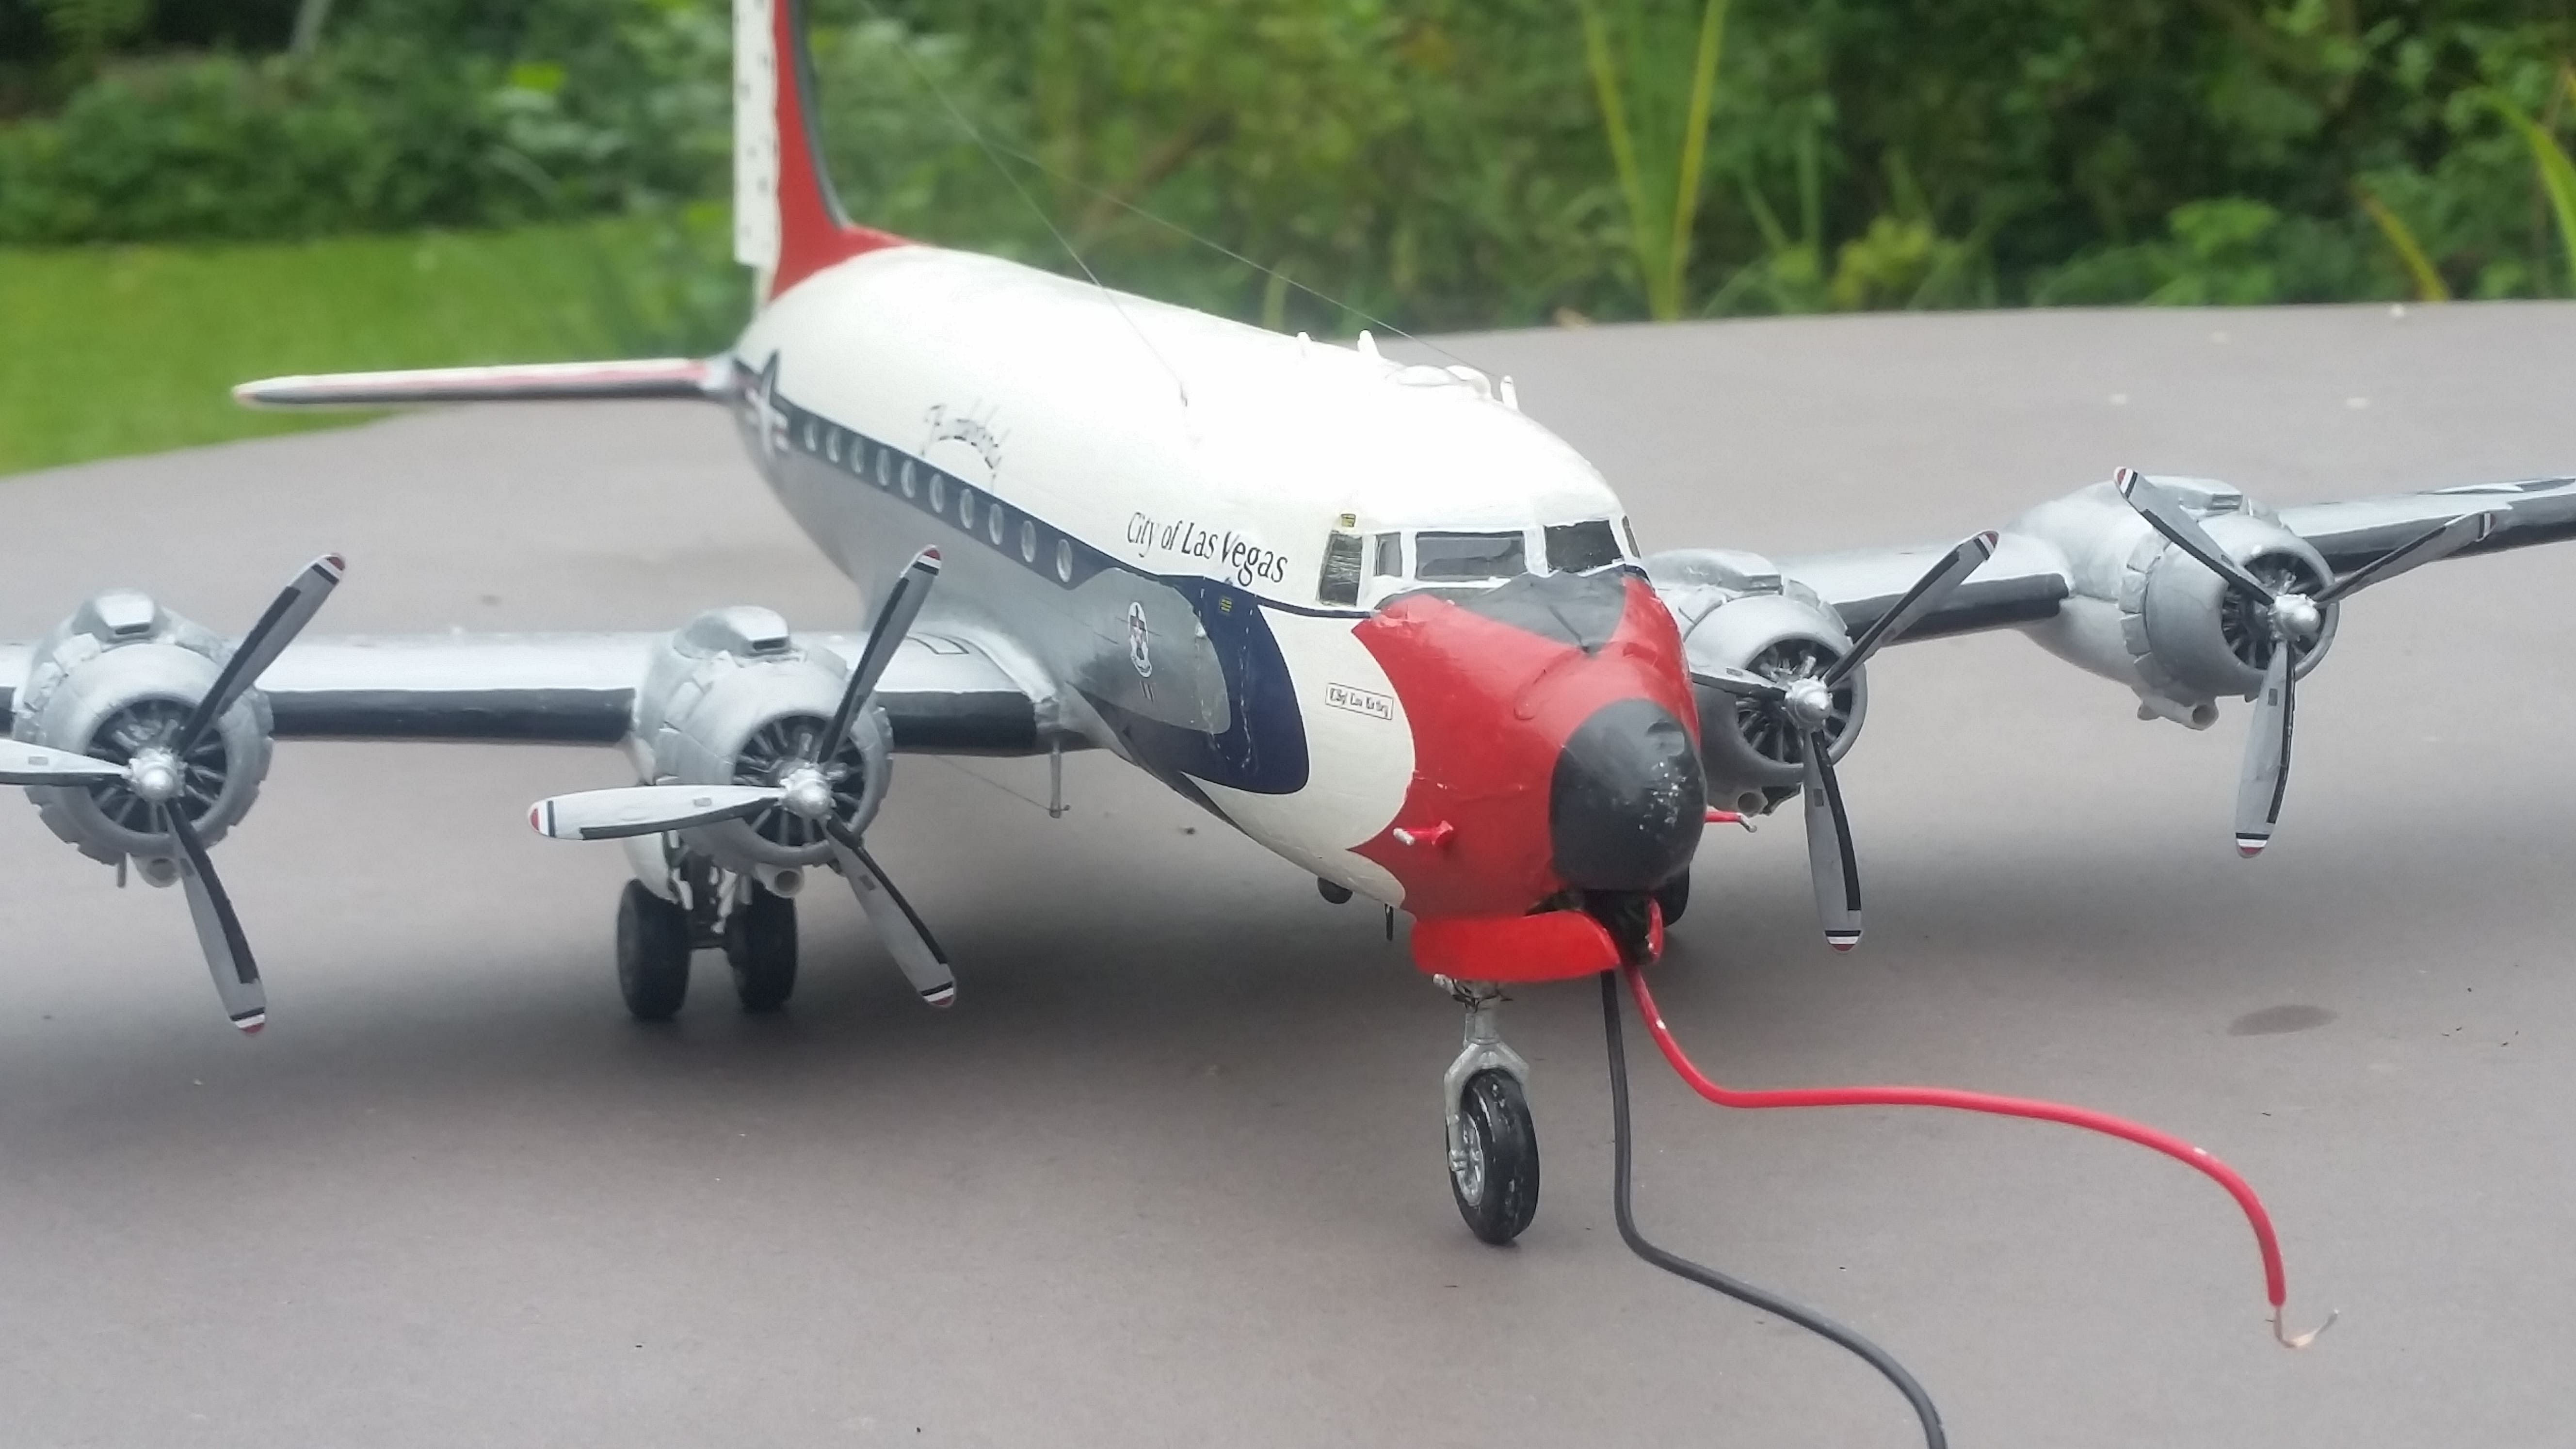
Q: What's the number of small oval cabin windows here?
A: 10